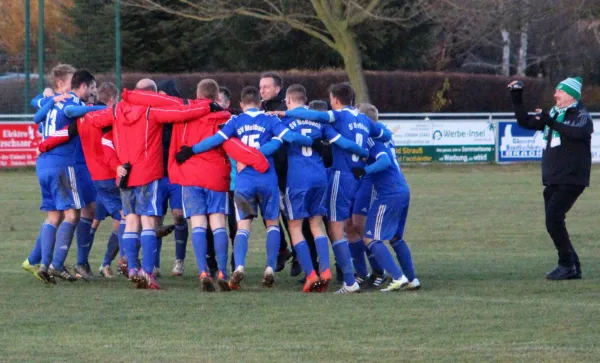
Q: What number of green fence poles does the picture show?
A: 3